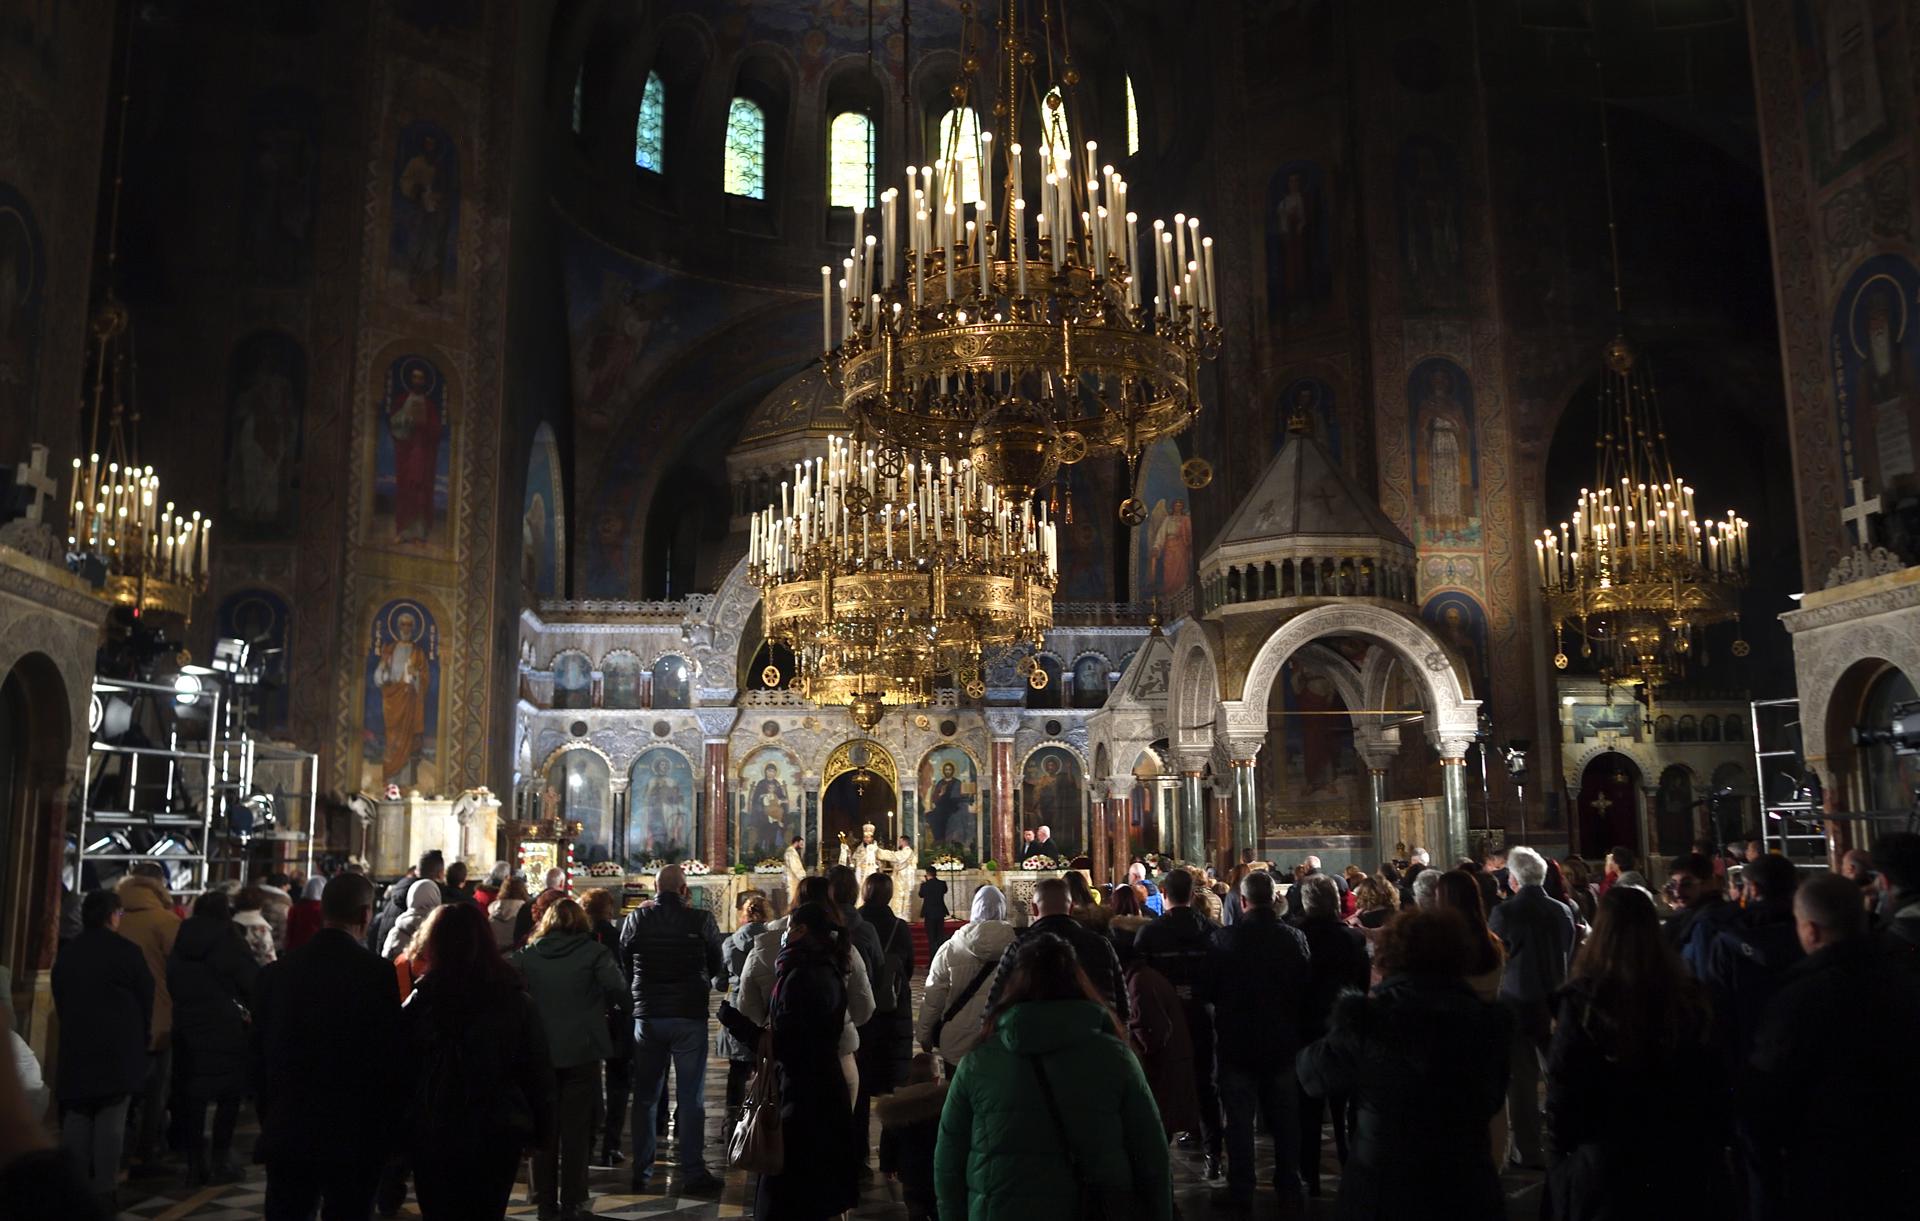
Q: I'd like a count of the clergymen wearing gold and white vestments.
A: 3